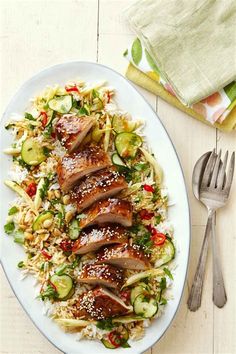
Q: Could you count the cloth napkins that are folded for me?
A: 3